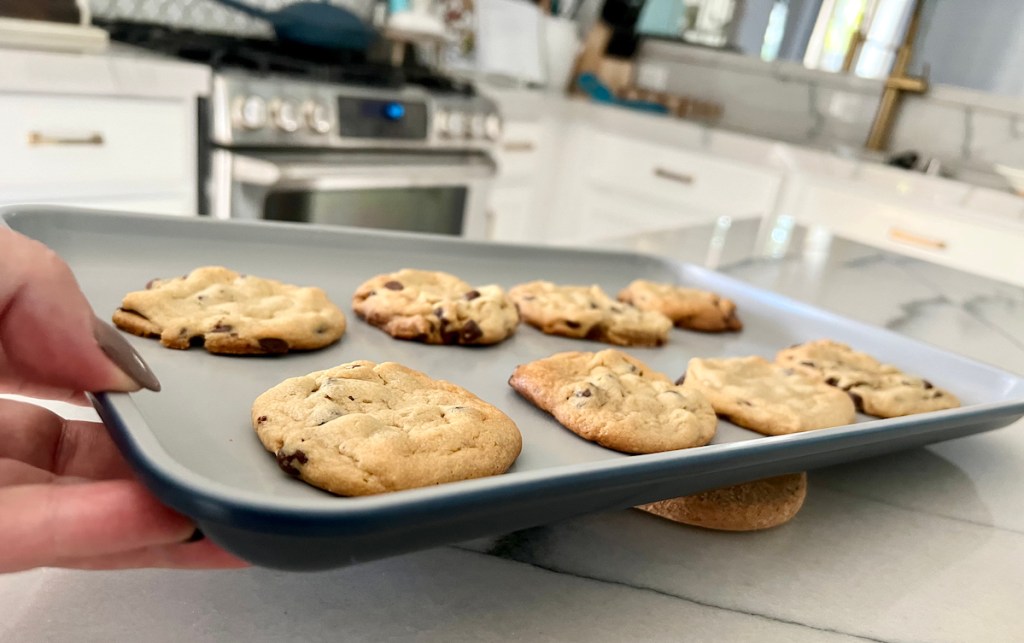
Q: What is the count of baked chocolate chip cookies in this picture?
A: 8